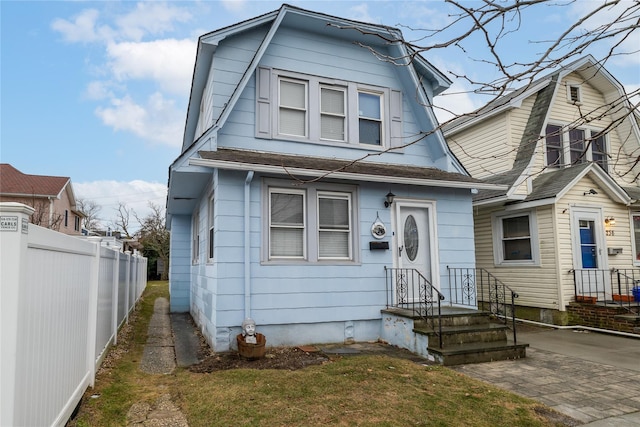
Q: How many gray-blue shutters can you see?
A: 2